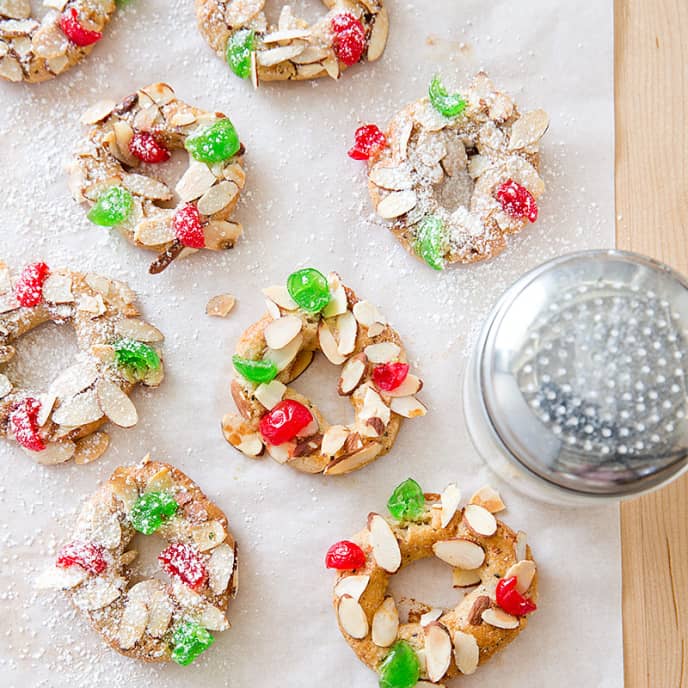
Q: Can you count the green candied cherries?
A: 12